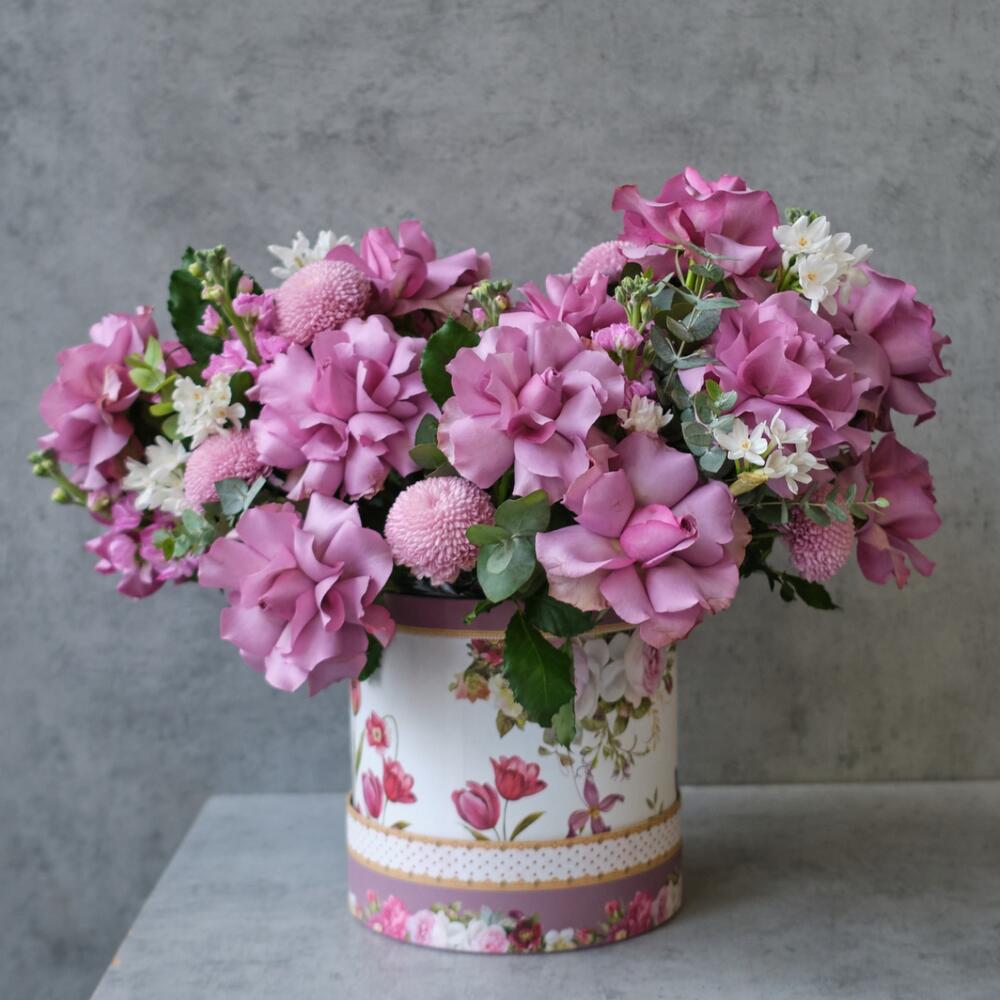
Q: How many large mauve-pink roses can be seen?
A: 11